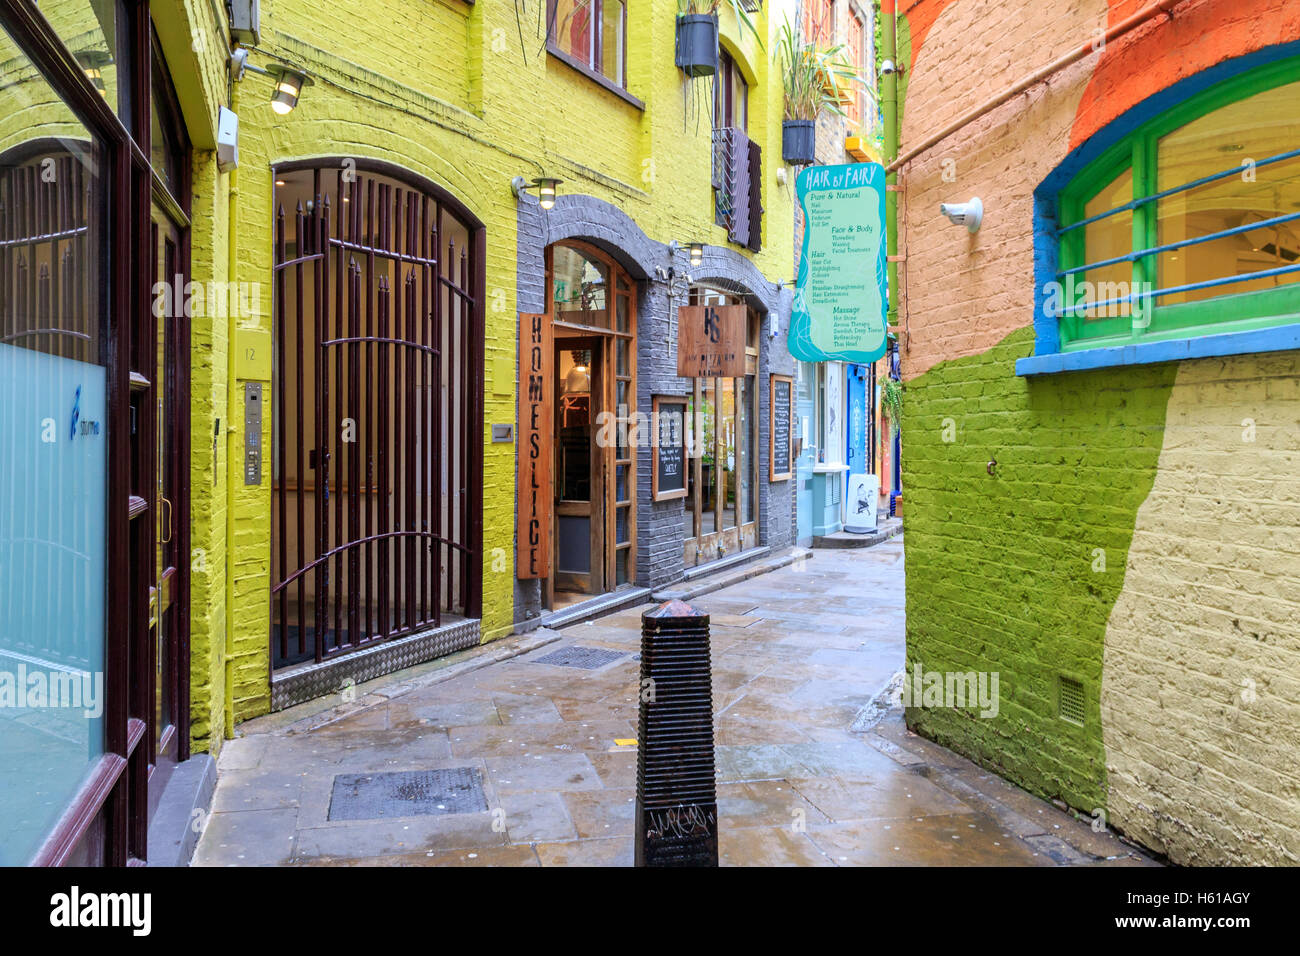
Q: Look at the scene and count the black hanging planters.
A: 2